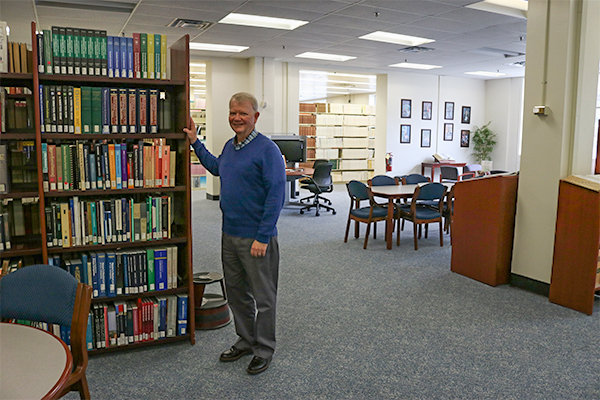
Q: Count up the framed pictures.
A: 8